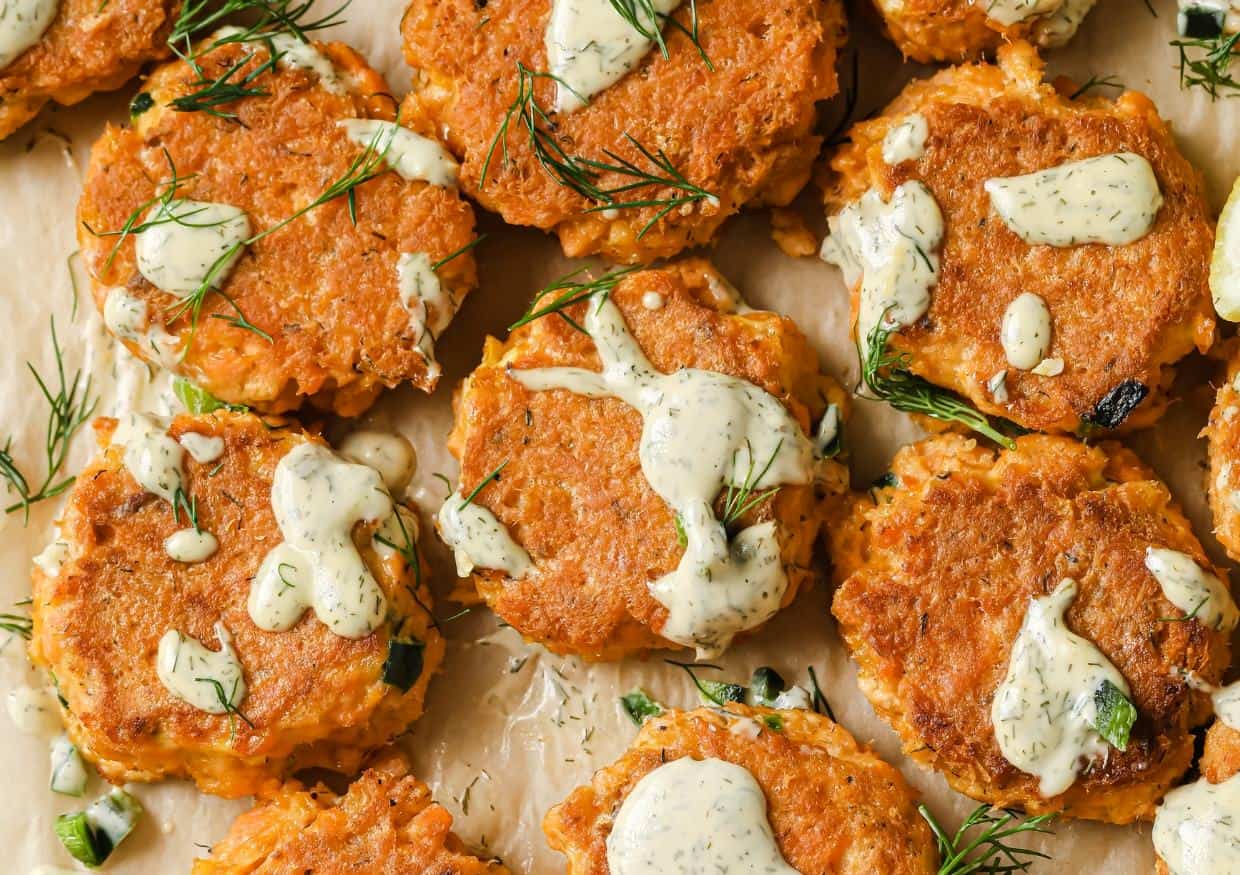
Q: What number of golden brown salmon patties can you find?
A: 12